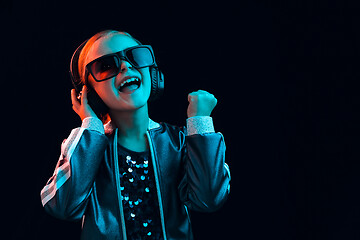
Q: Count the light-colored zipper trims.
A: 2